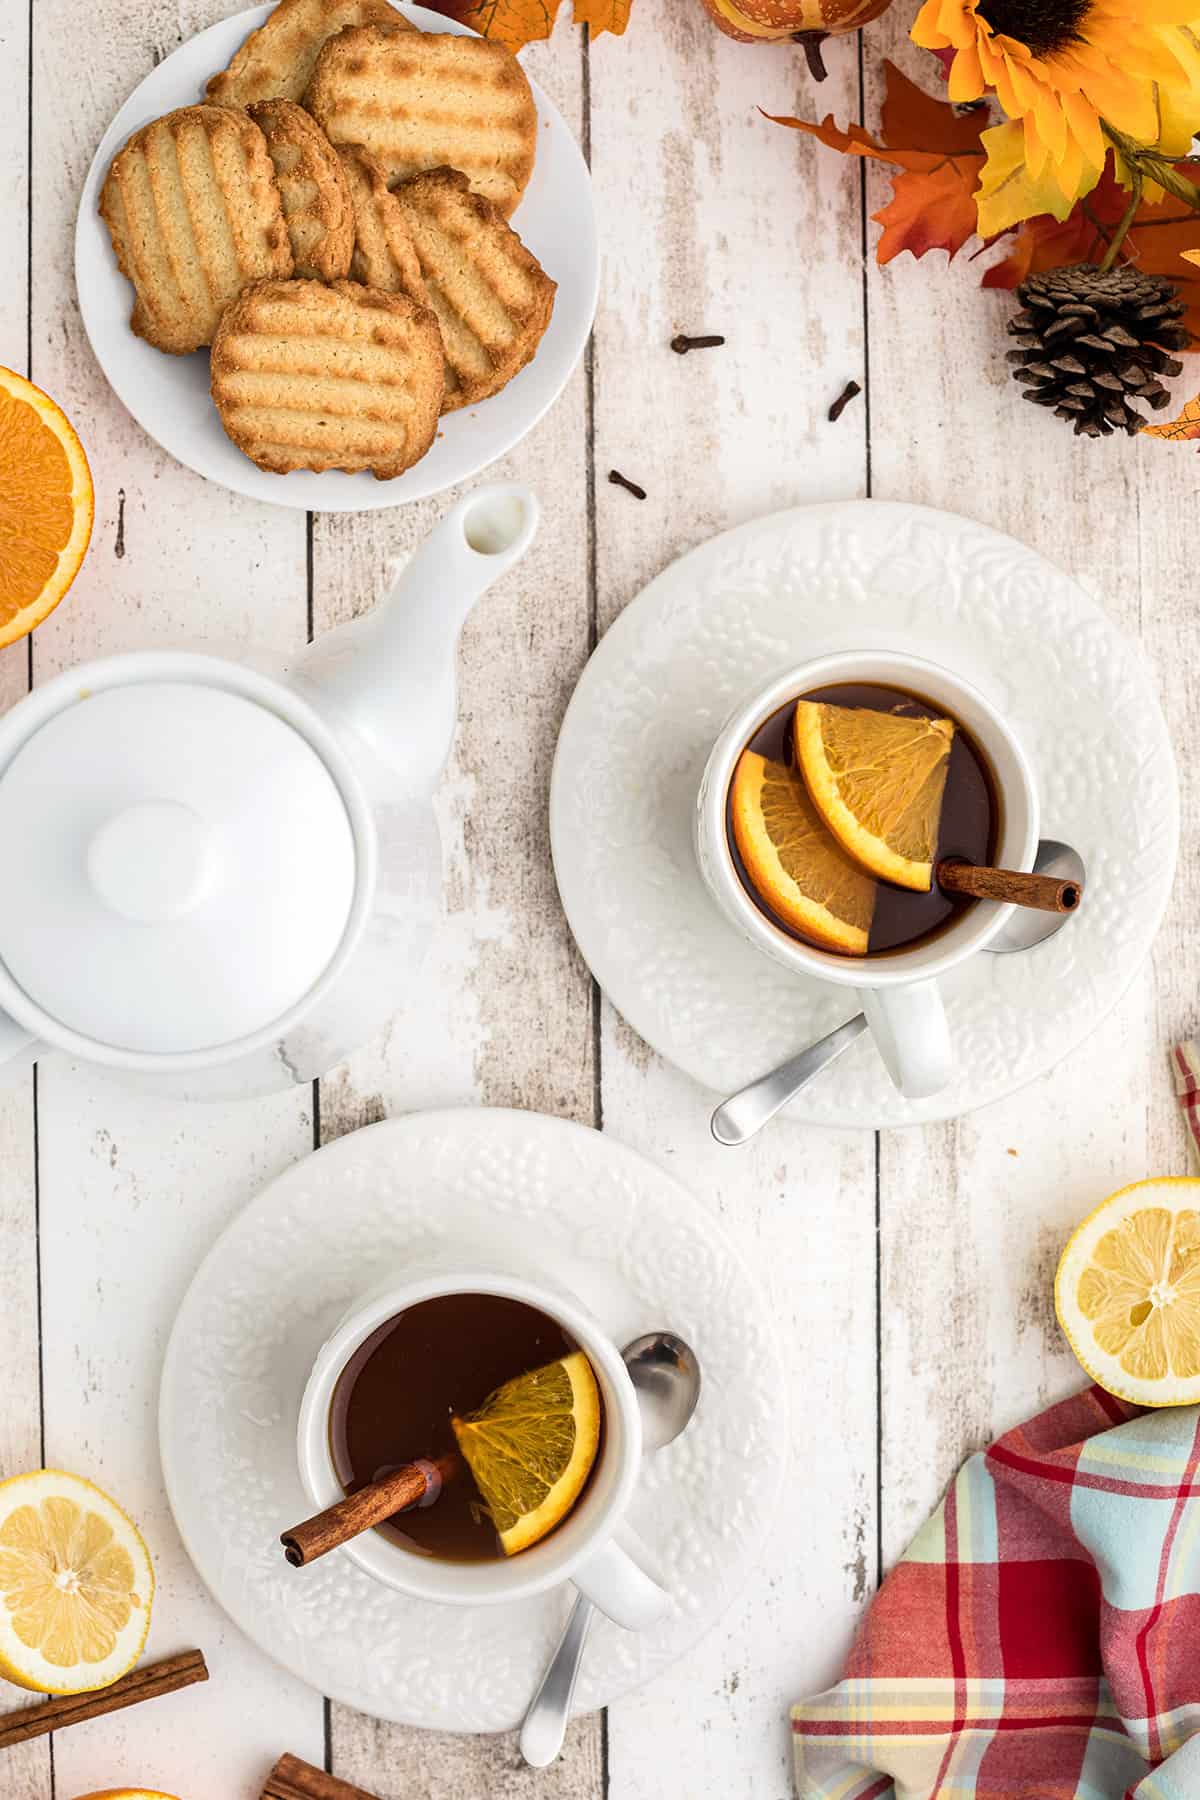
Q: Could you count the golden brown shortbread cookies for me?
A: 7